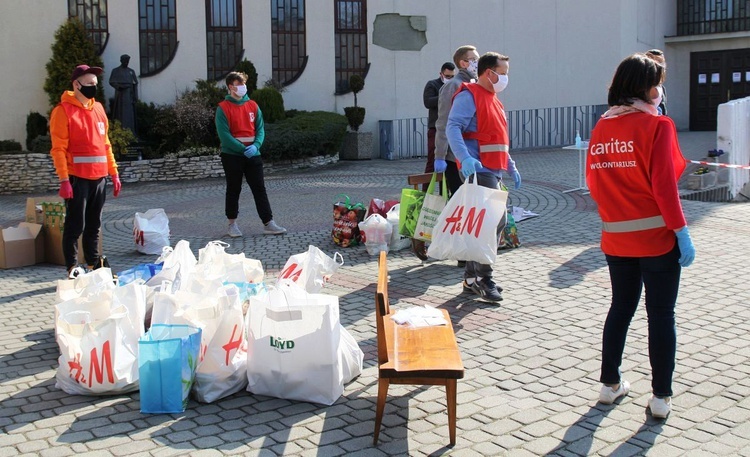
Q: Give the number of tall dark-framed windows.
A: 5